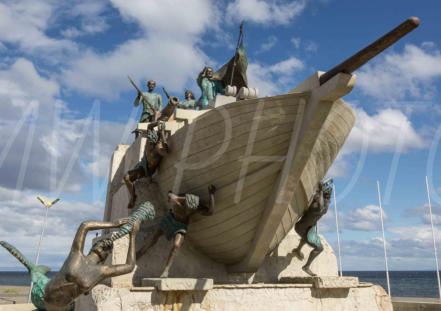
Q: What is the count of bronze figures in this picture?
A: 7